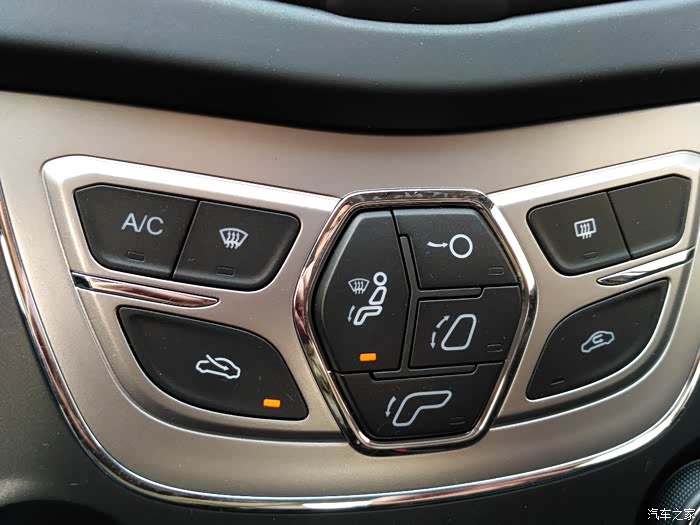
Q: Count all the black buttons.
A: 10